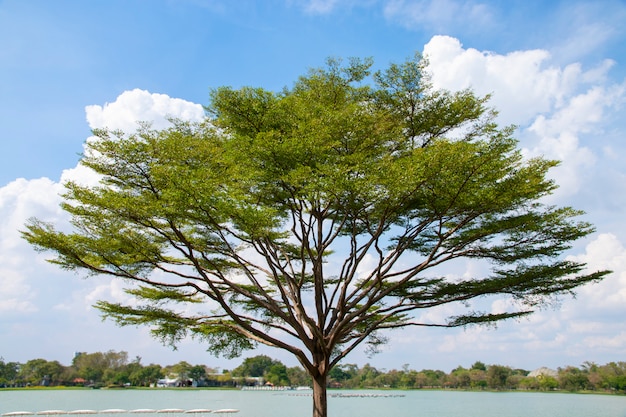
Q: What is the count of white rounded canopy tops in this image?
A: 8